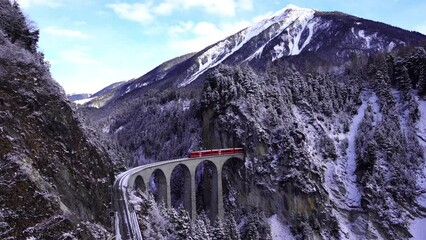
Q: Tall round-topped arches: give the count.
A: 5